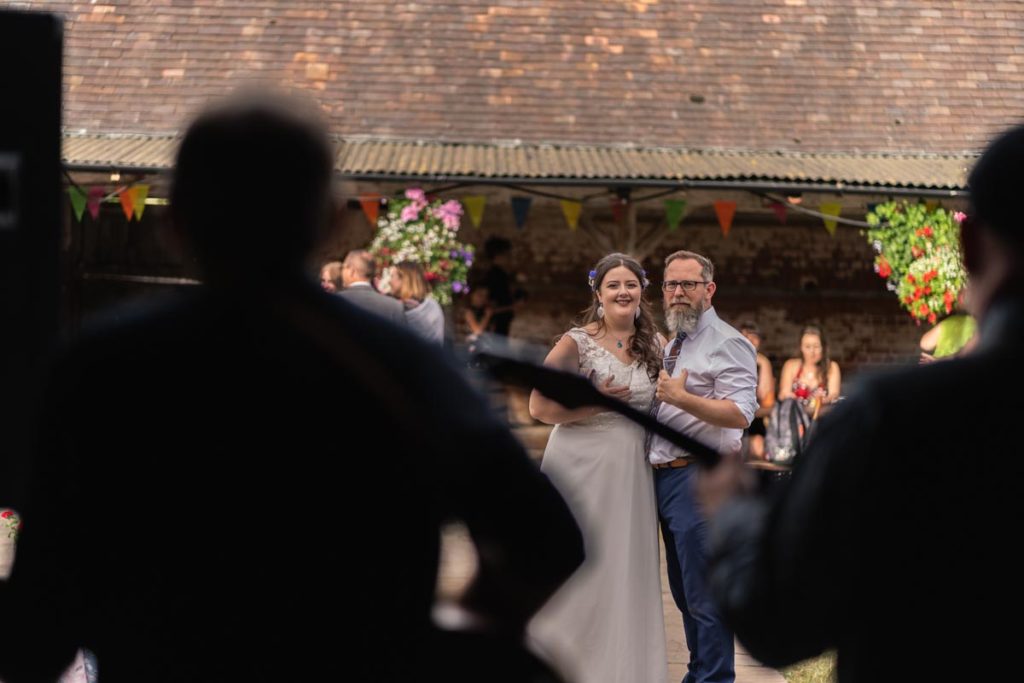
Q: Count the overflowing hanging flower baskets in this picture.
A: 2